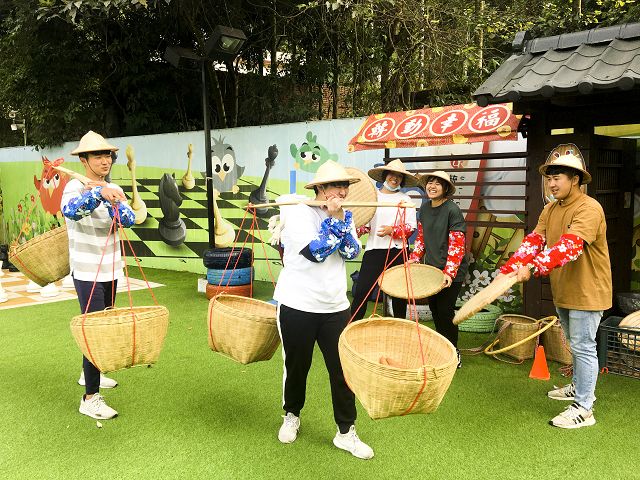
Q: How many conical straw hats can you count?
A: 5